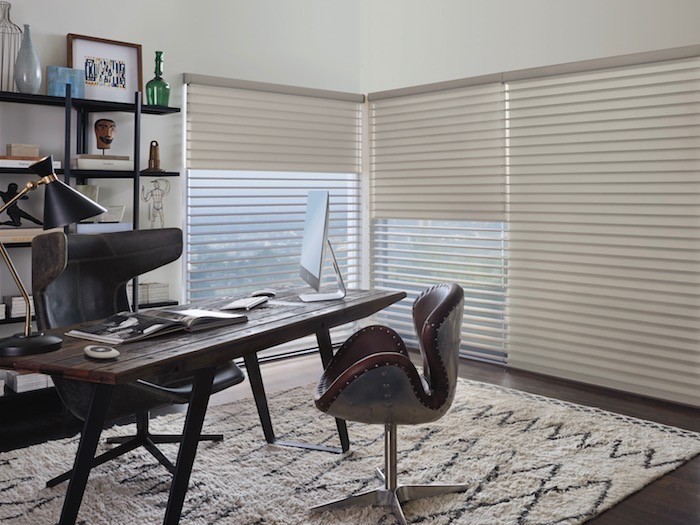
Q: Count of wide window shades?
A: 3